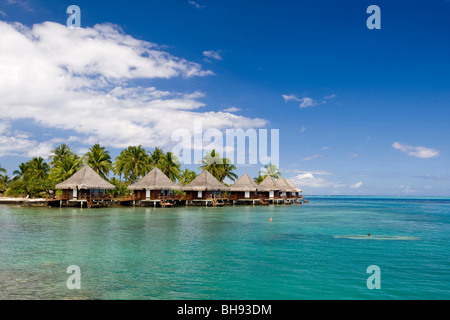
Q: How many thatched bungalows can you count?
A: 7